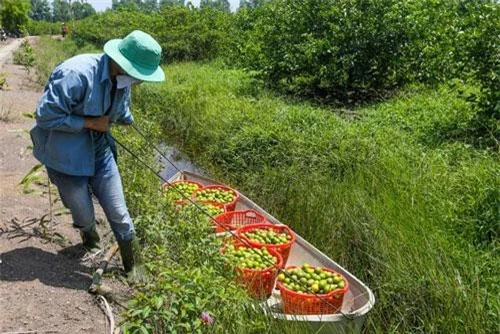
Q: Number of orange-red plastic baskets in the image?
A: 7